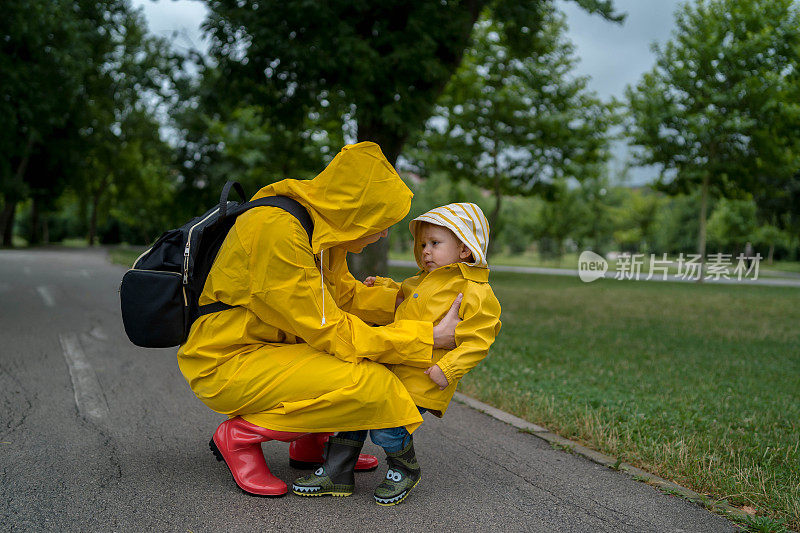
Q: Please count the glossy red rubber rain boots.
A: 2